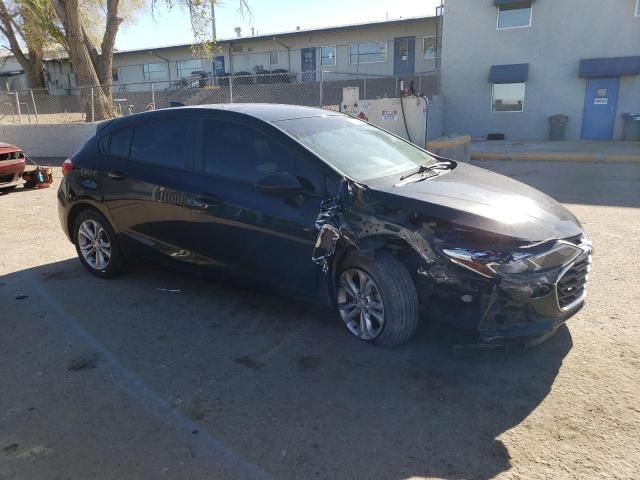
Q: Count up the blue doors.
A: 4